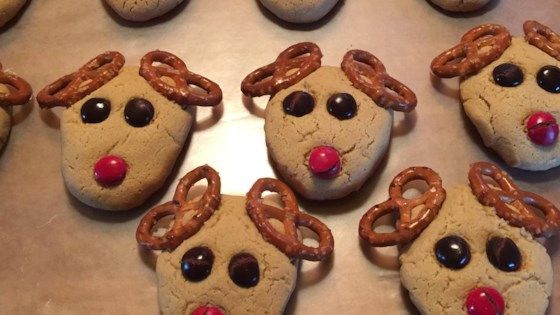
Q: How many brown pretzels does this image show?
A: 11